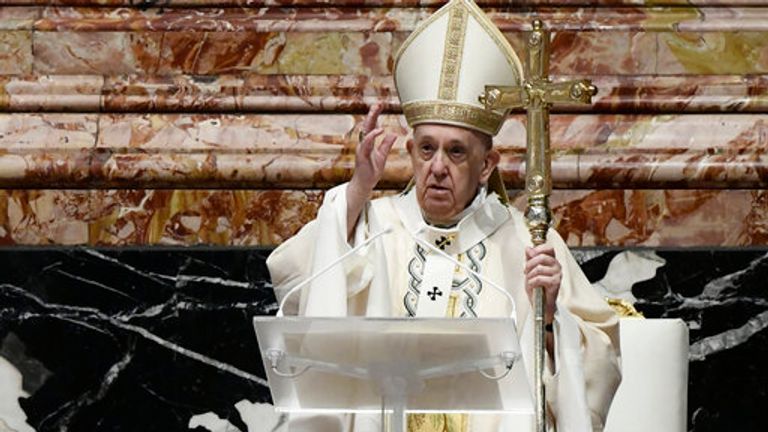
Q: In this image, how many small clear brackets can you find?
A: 2